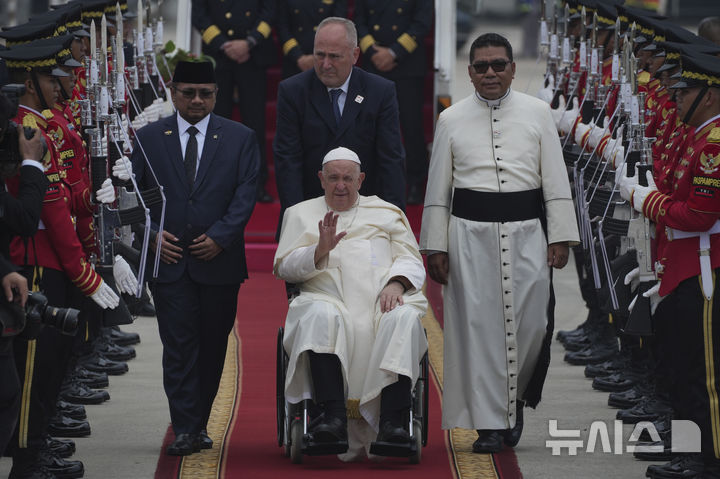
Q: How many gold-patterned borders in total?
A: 2